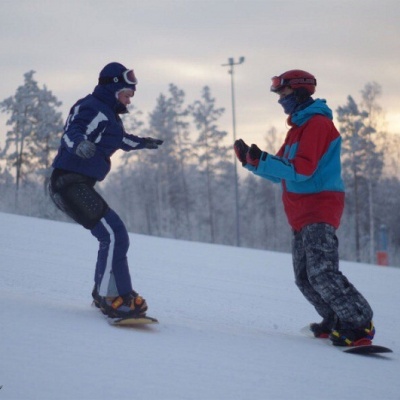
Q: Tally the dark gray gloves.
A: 2